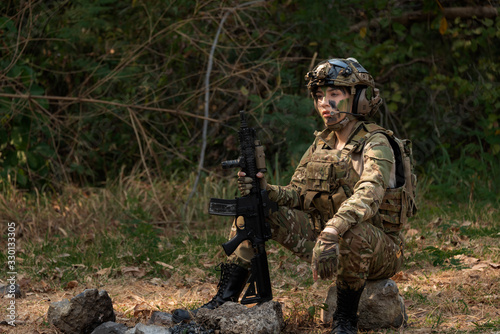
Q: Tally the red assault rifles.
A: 0